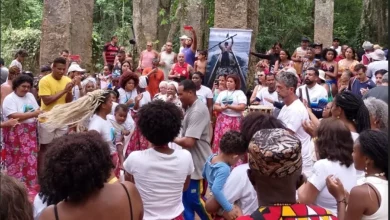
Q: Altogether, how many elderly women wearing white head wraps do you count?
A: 2